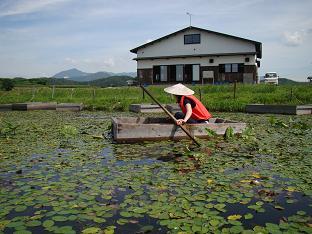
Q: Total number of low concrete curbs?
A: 3